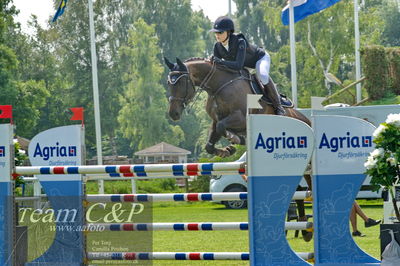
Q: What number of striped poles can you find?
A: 5